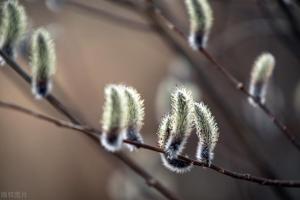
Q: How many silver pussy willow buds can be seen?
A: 9